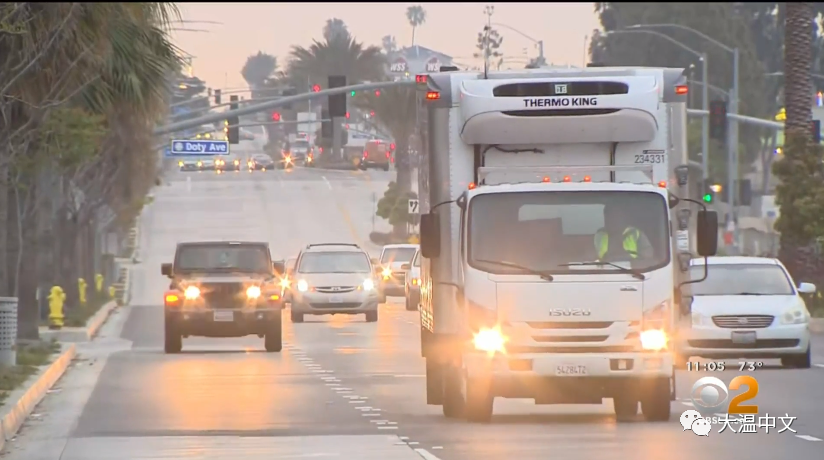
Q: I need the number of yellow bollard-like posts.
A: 4